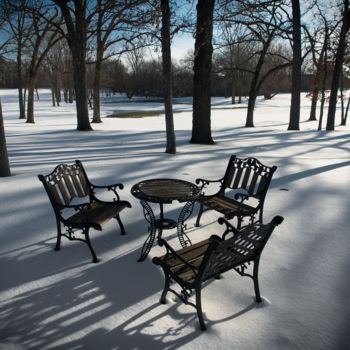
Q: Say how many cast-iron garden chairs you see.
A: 3